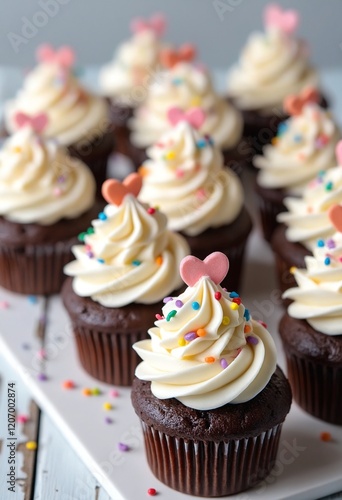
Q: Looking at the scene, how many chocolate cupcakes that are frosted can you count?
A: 11